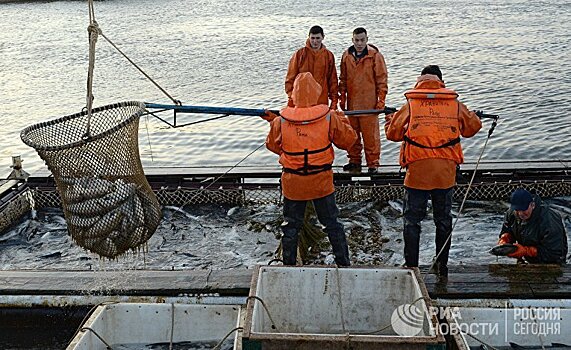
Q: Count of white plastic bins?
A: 3